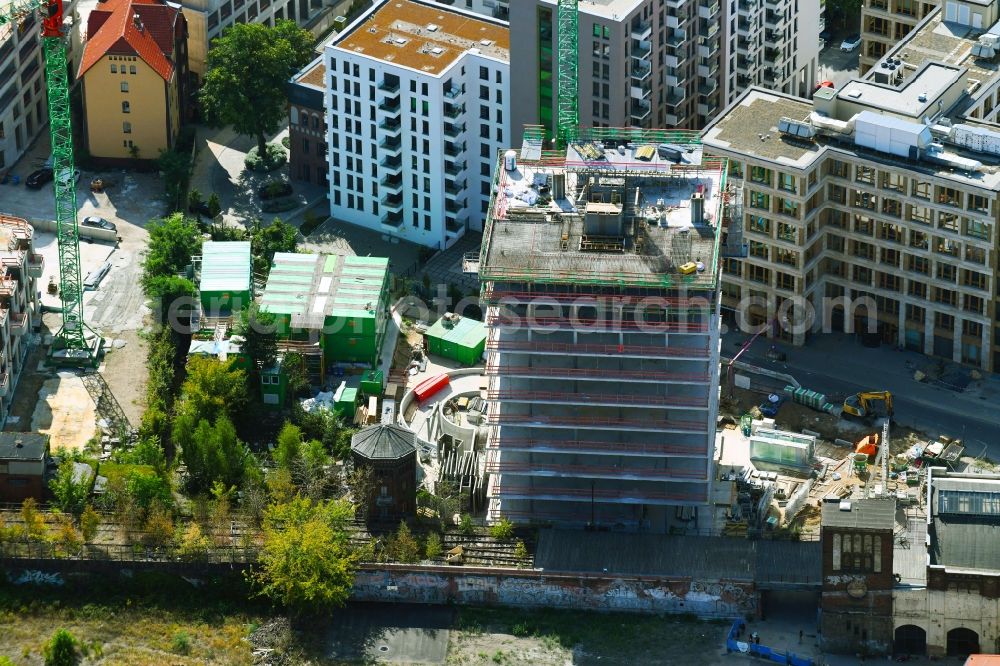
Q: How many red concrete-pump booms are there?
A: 1